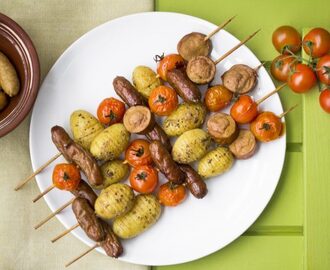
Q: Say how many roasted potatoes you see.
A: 9